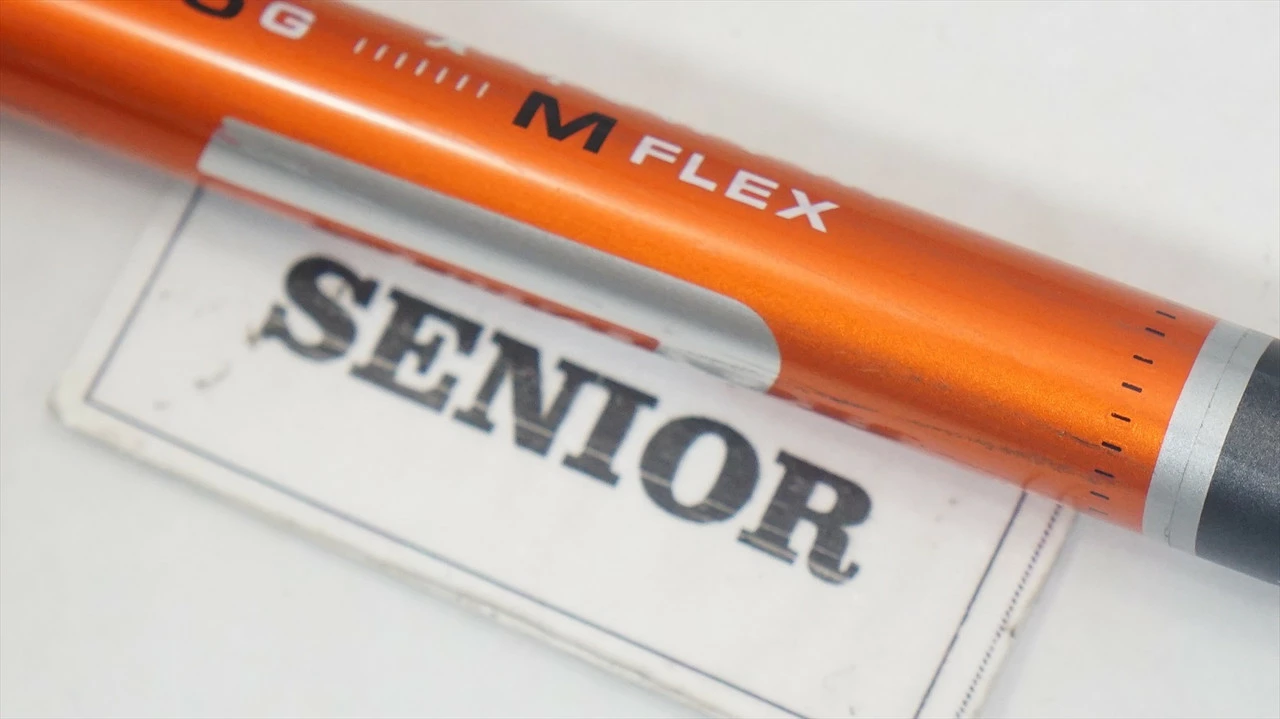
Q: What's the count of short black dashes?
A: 9